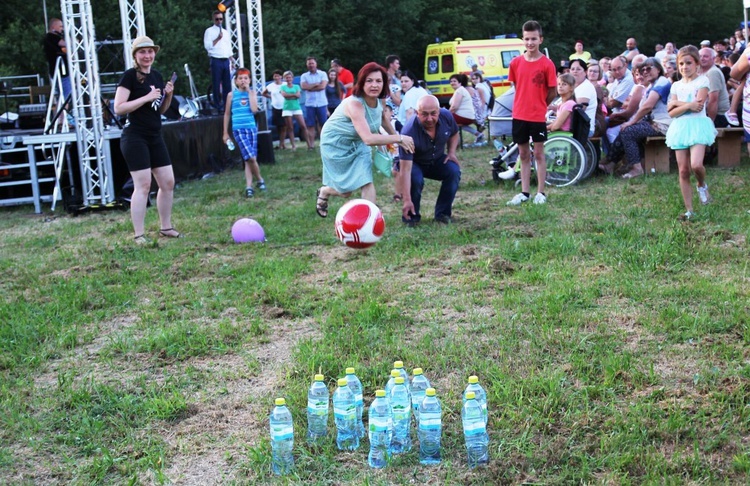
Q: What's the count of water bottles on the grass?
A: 12